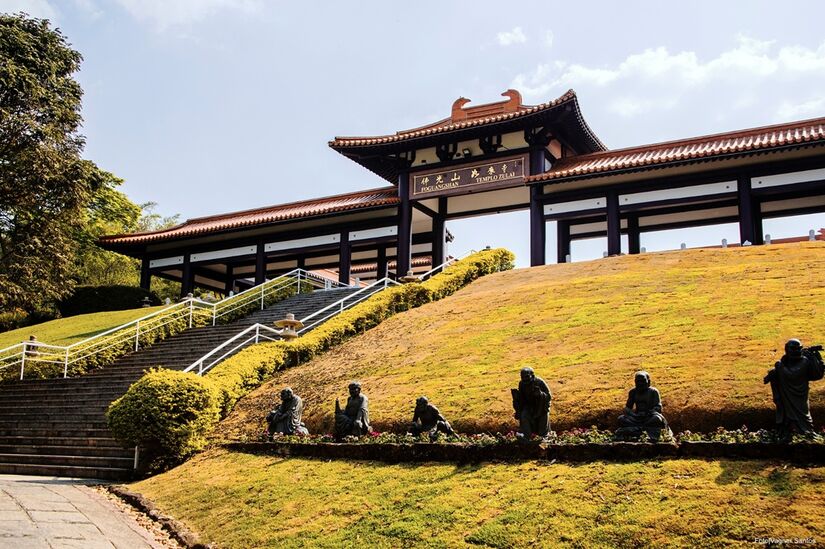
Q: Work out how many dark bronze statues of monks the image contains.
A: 6